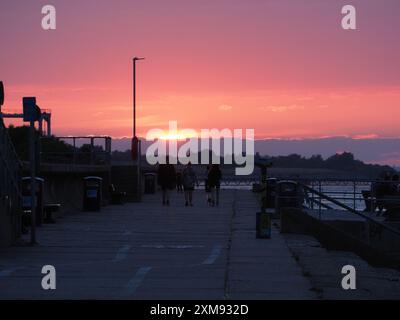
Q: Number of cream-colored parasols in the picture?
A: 0